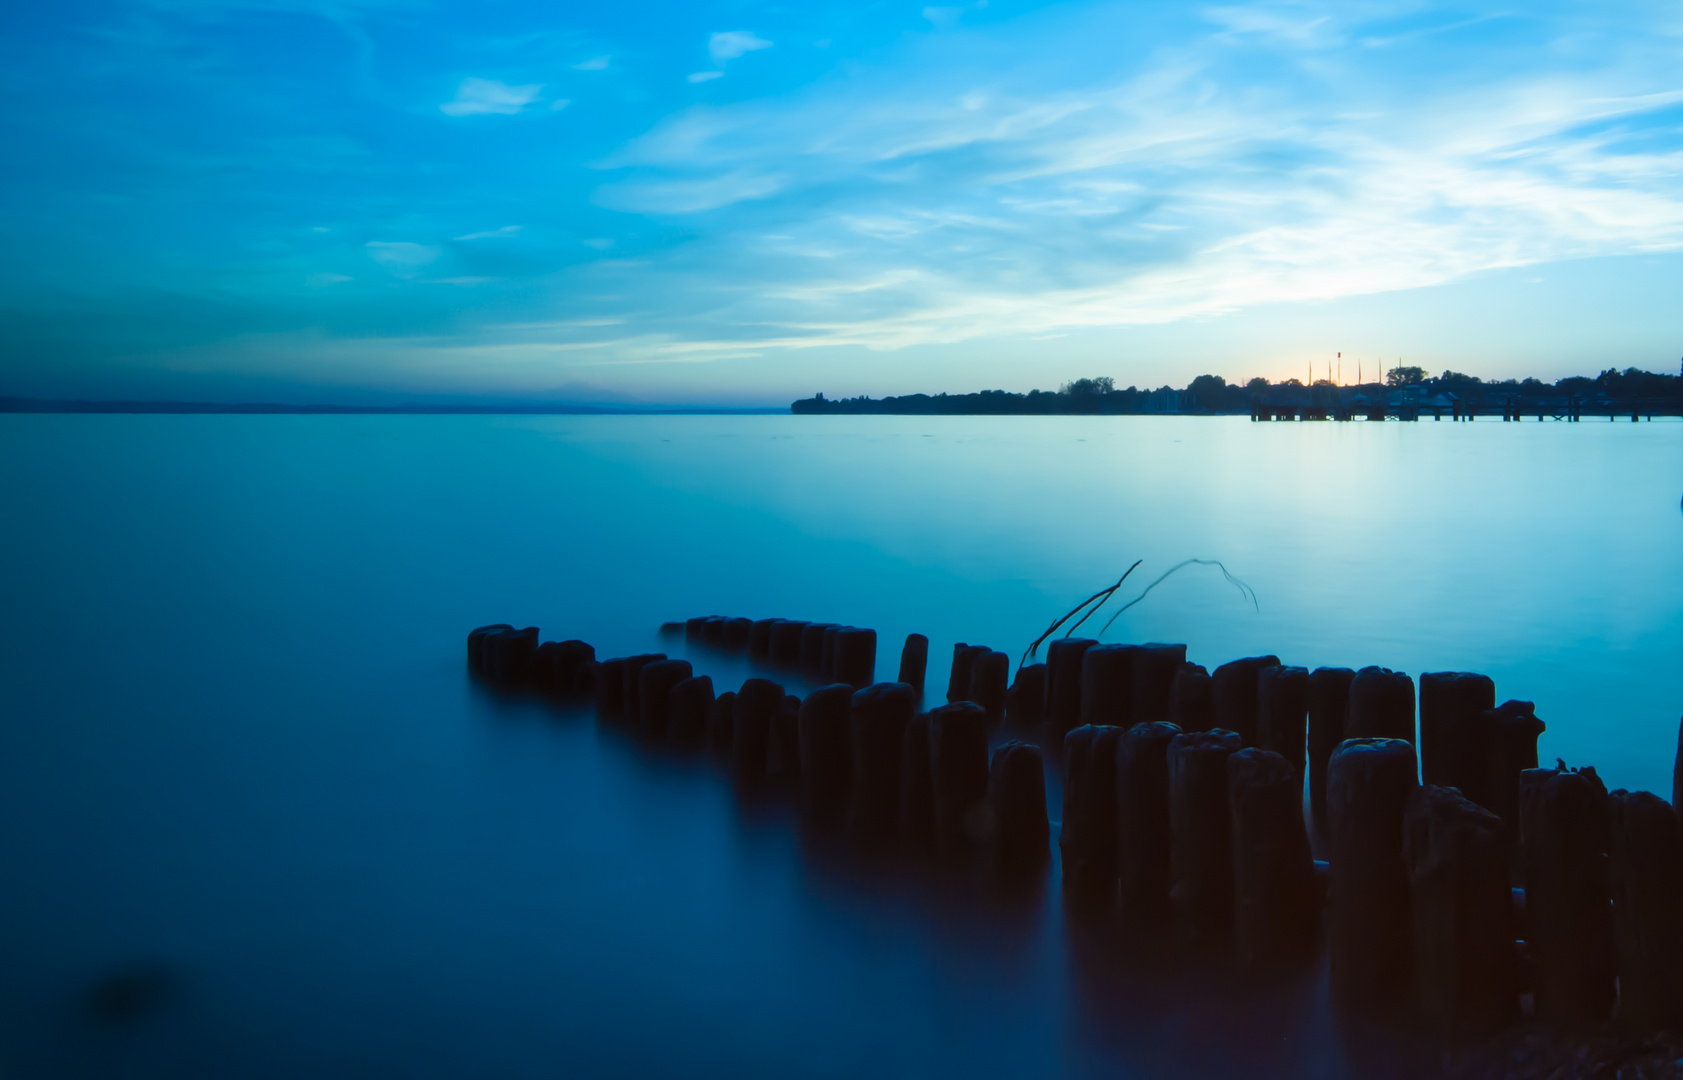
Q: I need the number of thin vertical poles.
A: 6